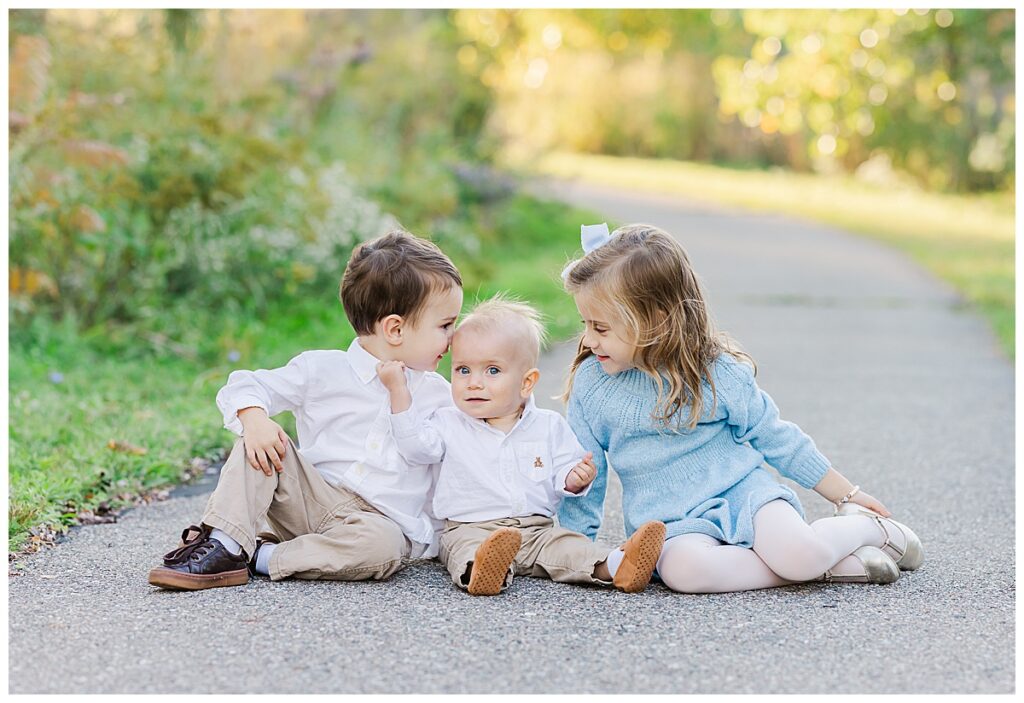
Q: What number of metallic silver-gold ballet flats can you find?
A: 2